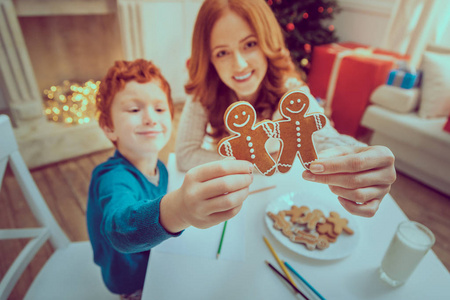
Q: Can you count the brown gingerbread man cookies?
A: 2